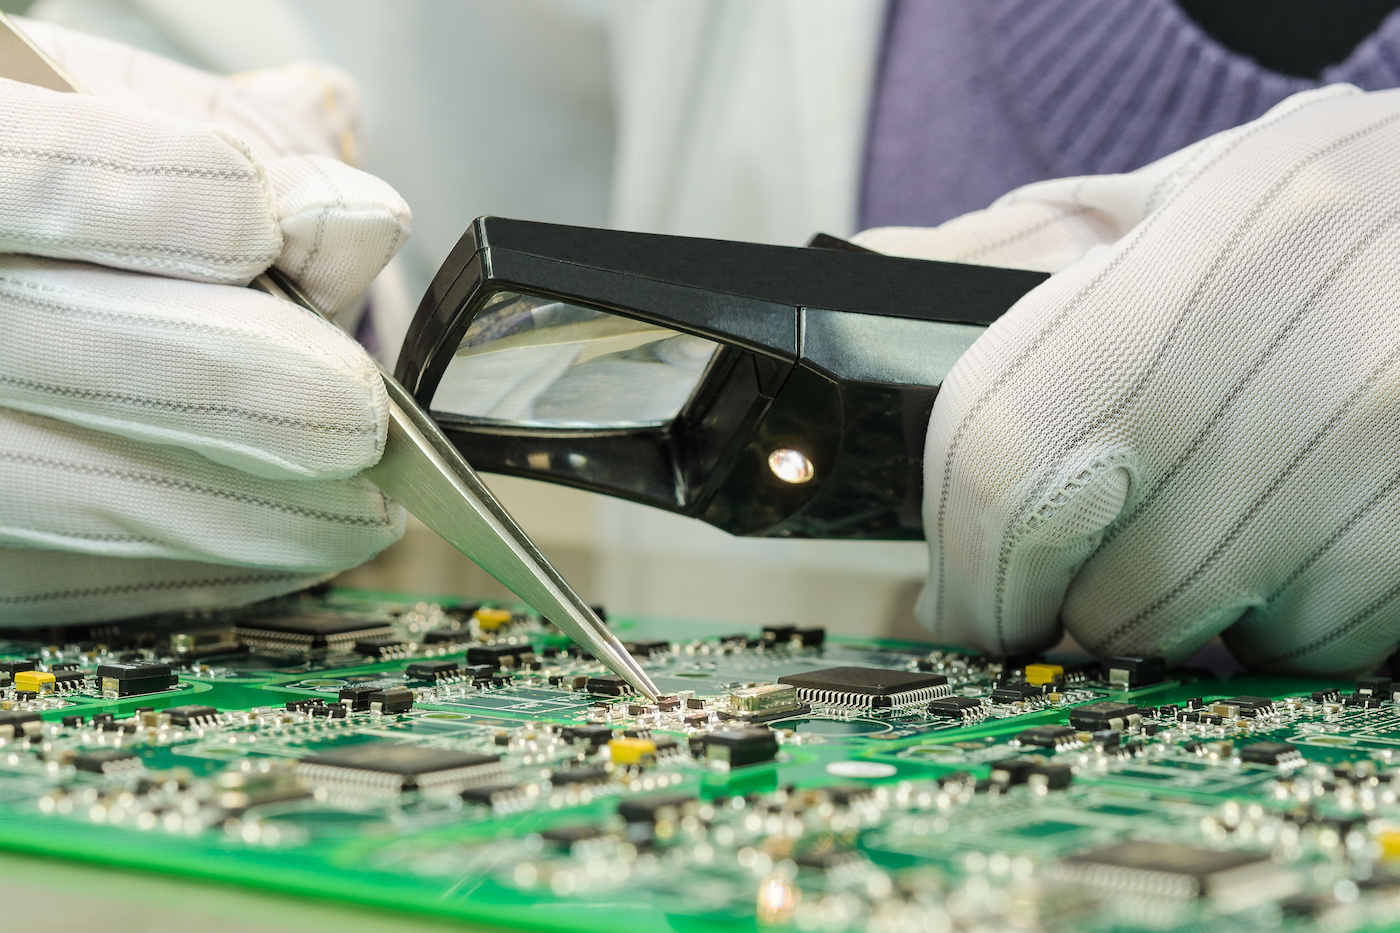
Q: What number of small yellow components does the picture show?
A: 5